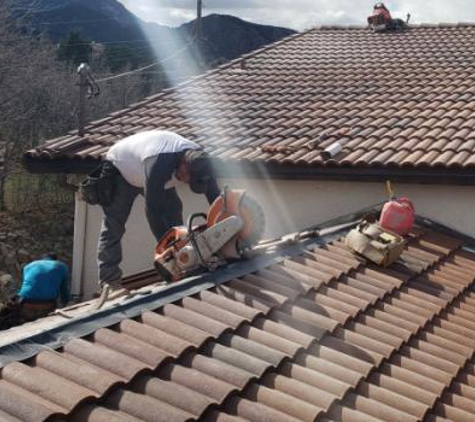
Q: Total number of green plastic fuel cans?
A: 0